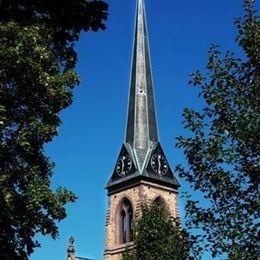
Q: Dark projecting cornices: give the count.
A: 1